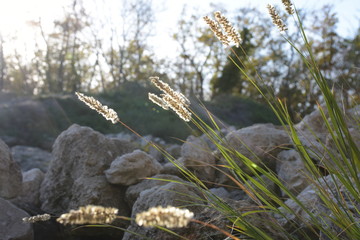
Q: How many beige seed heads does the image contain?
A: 11